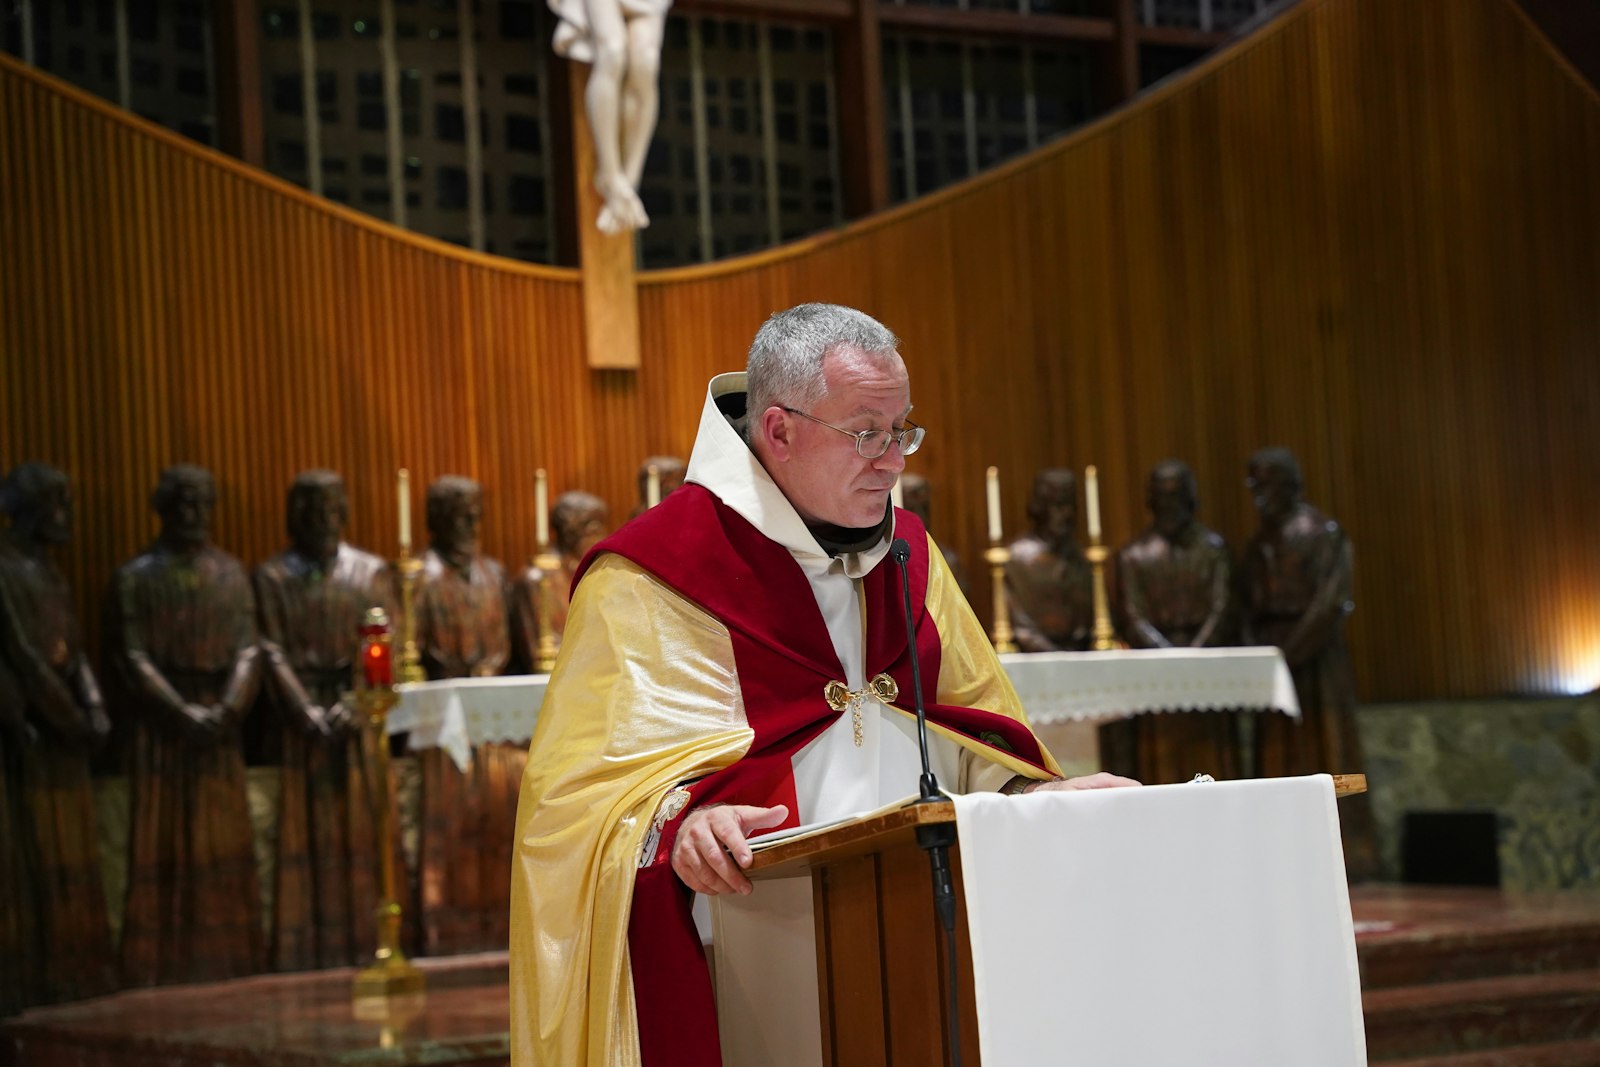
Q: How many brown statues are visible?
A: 10